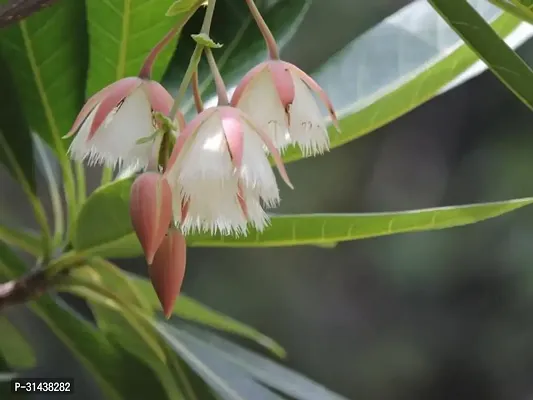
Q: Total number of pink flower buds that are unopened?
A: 2